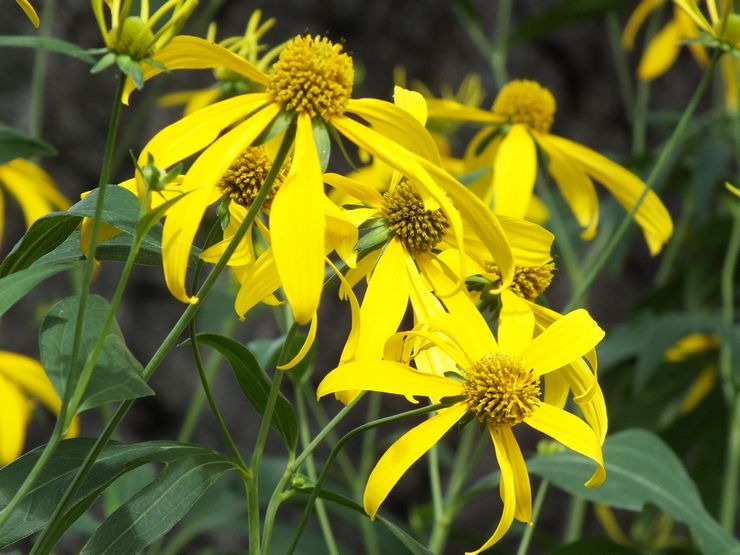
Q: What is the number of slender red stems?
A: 0